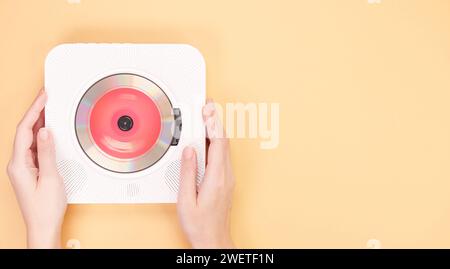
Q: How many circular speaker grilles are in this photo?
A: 2